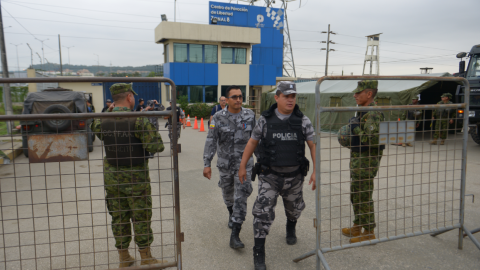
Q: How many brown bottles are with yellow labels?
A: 0